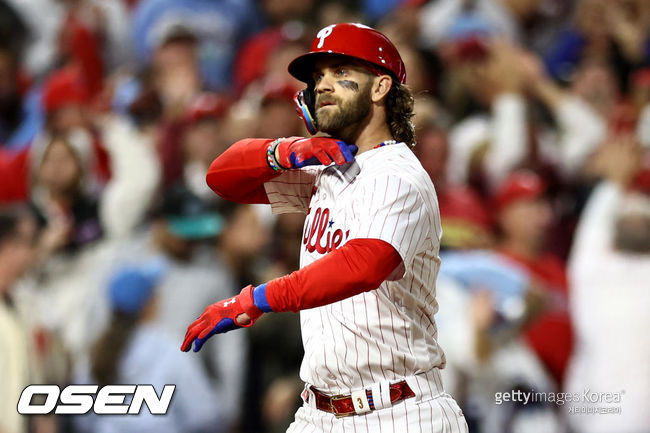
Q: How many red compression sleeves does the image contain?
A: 2